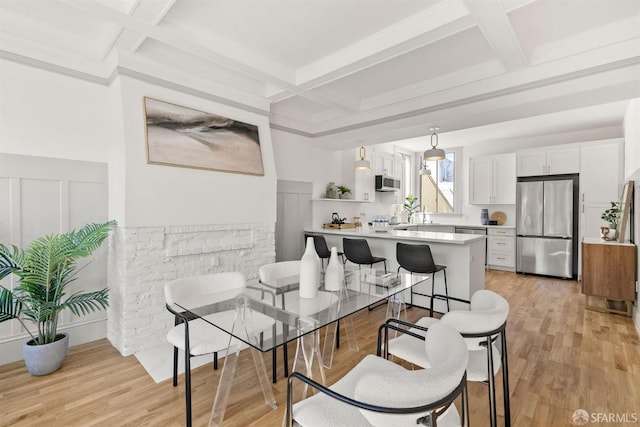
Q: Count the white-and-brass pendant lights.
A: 2